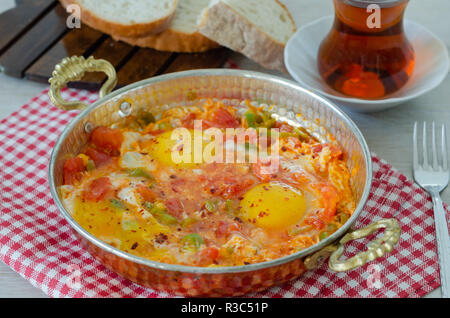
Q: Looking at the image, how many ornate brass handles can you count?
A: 2